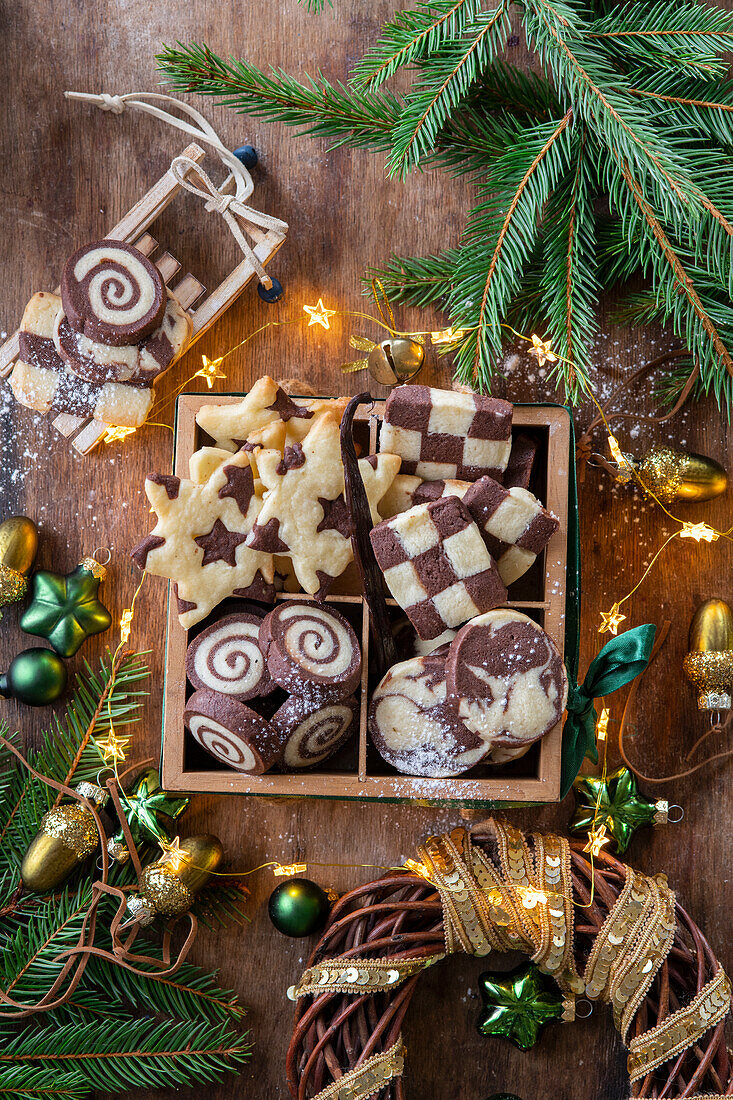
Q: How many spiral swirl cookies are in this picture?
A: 5